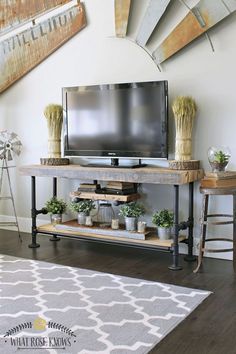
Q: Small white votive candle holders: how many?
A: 3